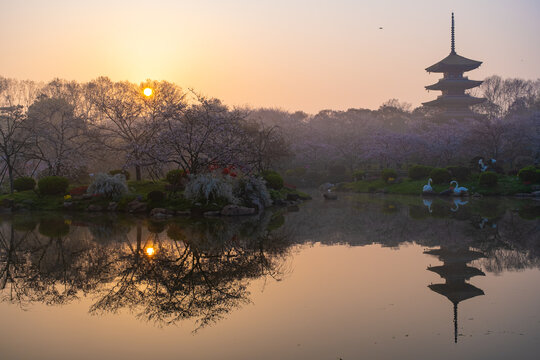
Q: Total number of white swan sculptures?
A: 2